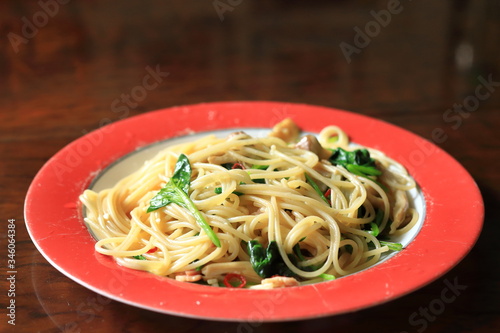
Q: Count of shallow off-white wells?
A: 1